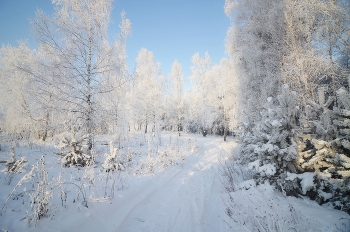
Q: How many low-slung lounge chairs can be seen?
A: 0